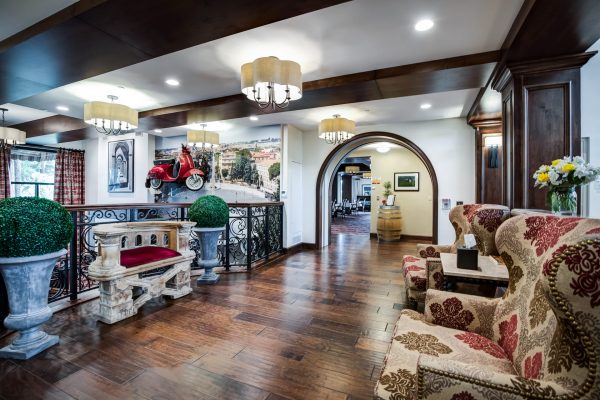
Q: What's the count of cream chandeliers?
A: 5